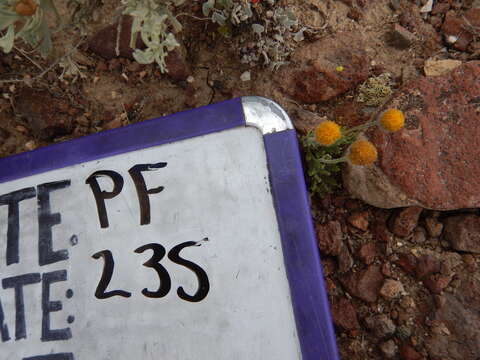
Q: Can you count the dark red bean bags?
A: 0